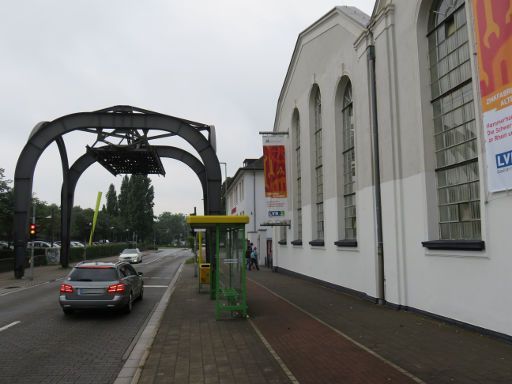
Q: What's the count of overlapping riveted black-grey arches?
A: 2